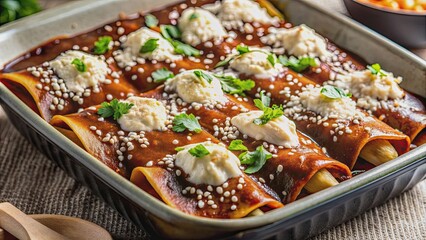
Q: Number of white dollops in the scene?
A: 12